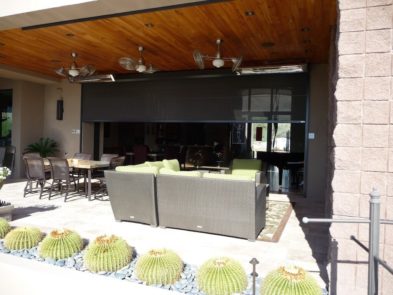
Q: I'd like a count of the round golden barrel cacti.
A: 7